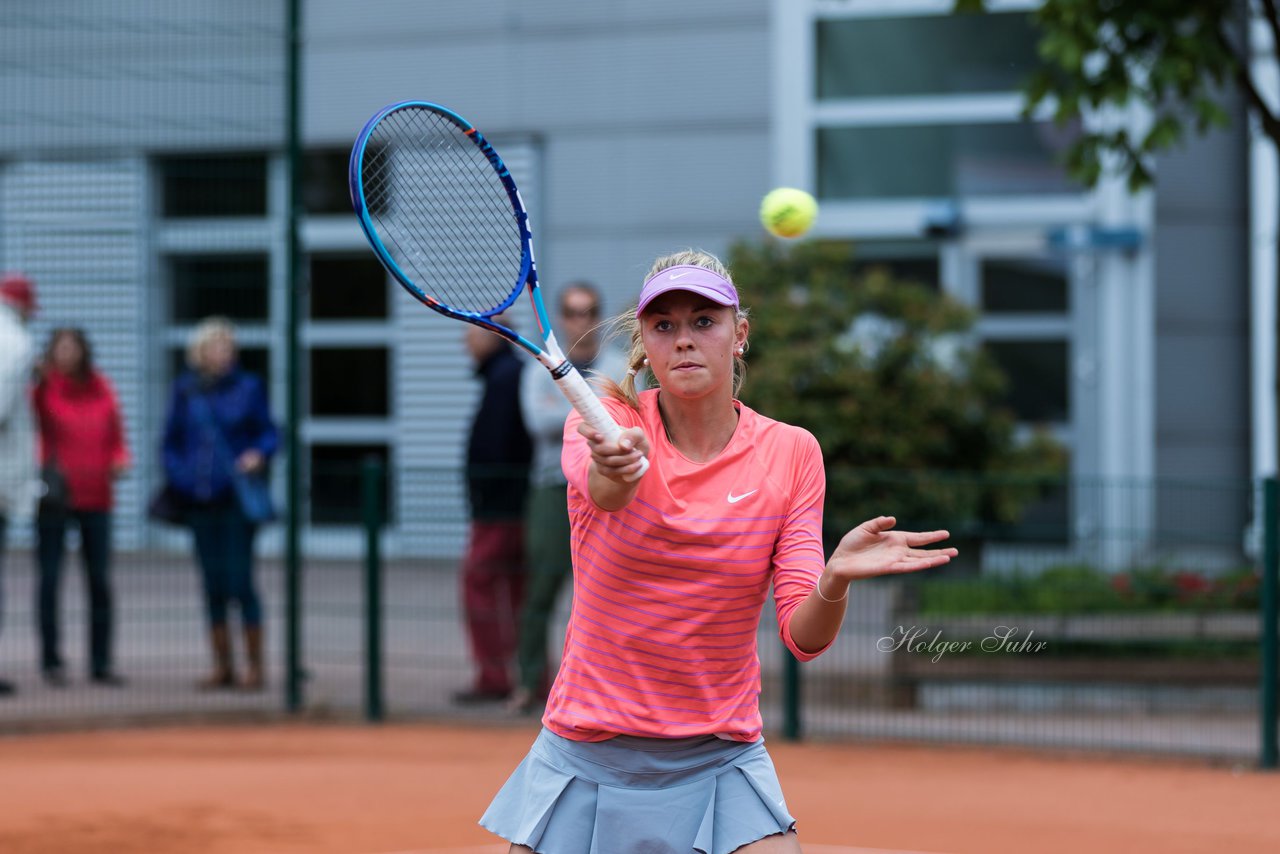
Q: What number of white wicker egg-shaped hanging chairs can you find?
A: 0